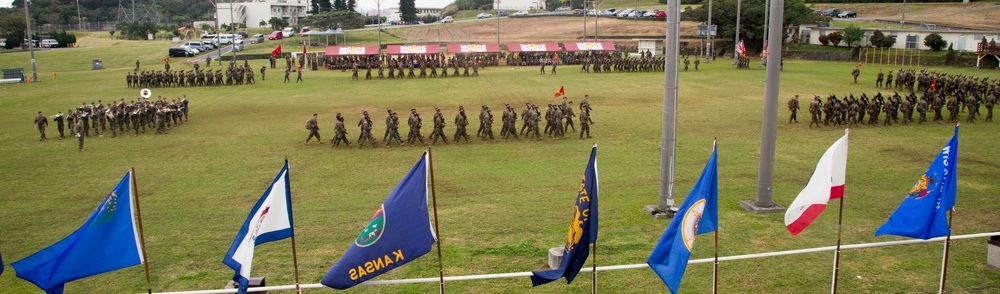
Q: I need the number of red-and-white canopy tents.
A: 5